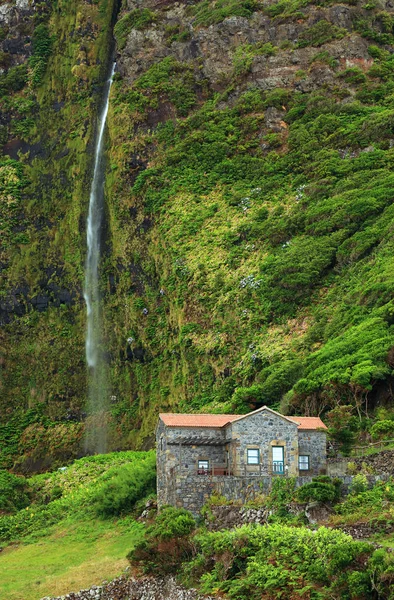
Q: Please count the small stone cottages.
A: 1